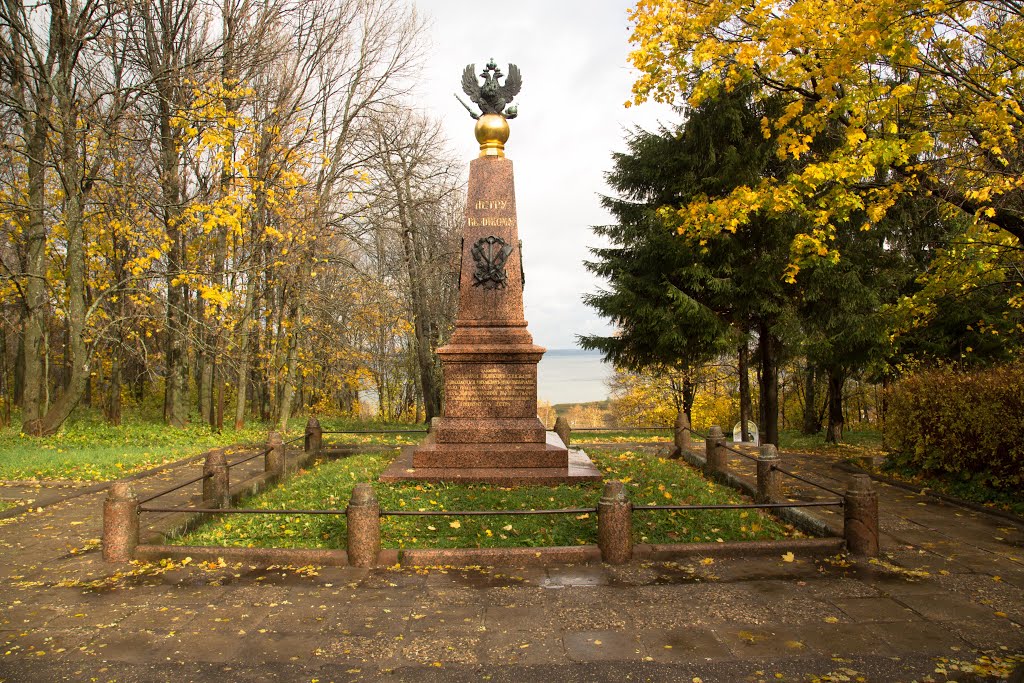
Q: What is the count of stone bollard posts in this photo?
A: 11